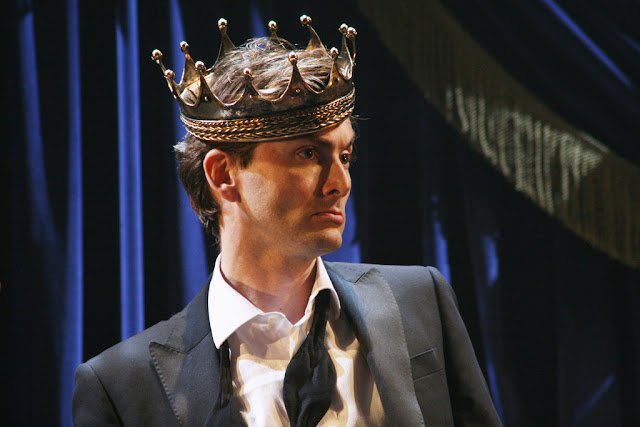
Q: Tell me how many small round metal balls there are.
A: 12